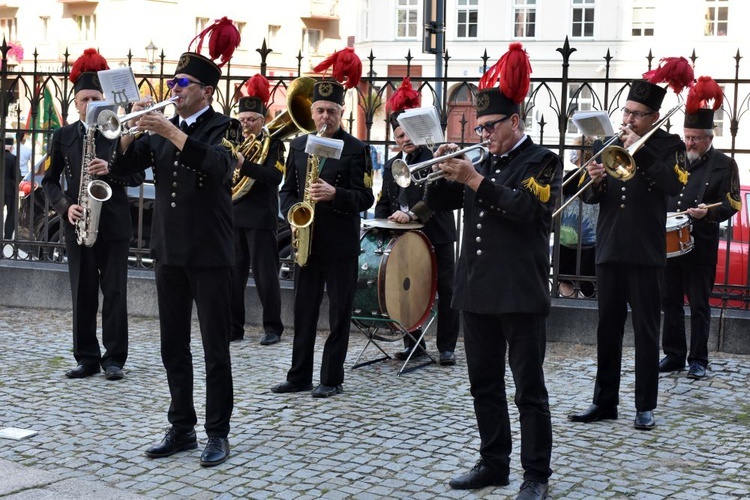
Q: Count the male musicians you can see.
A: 8